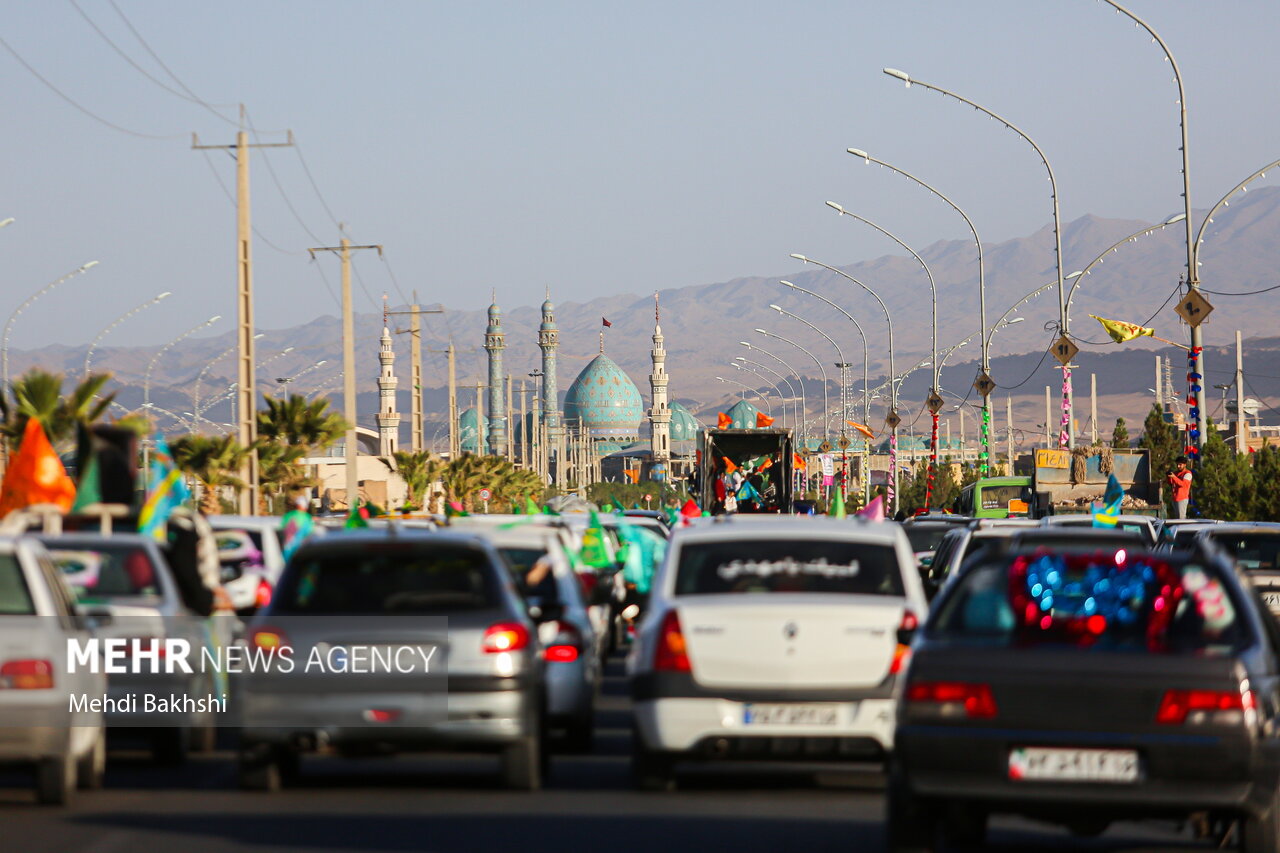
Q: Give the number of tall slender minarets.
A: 4